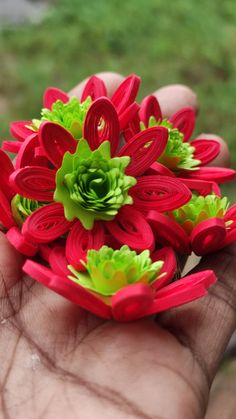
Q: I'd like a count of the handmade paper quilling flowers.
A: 6